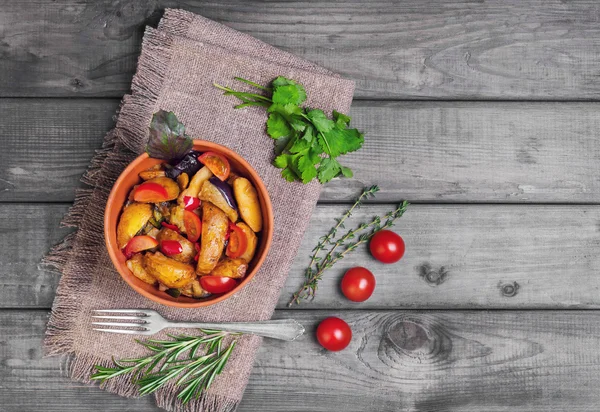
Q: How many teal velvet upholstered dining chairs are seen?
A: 0